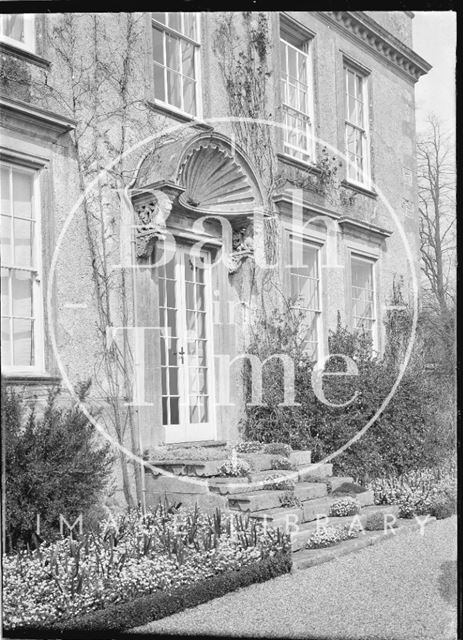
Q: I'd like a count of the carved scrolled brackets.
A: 2